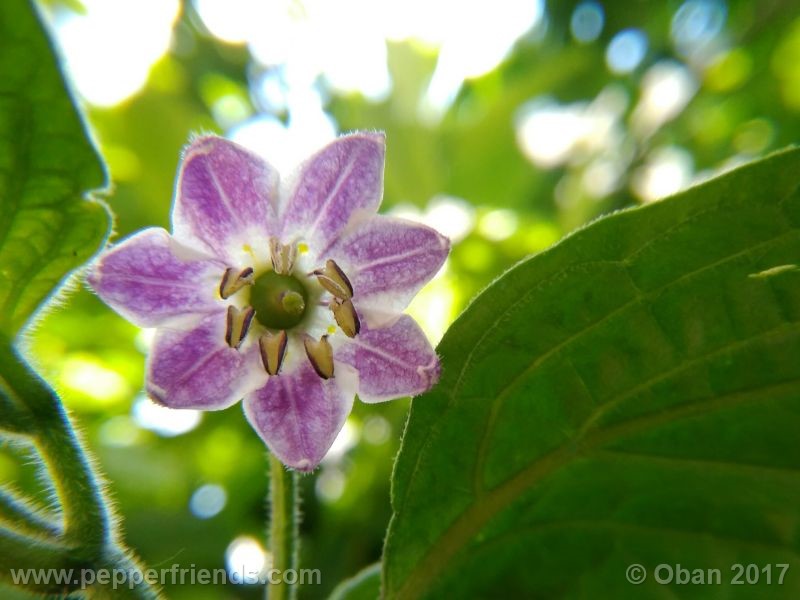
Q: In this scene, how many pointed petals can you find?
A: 7